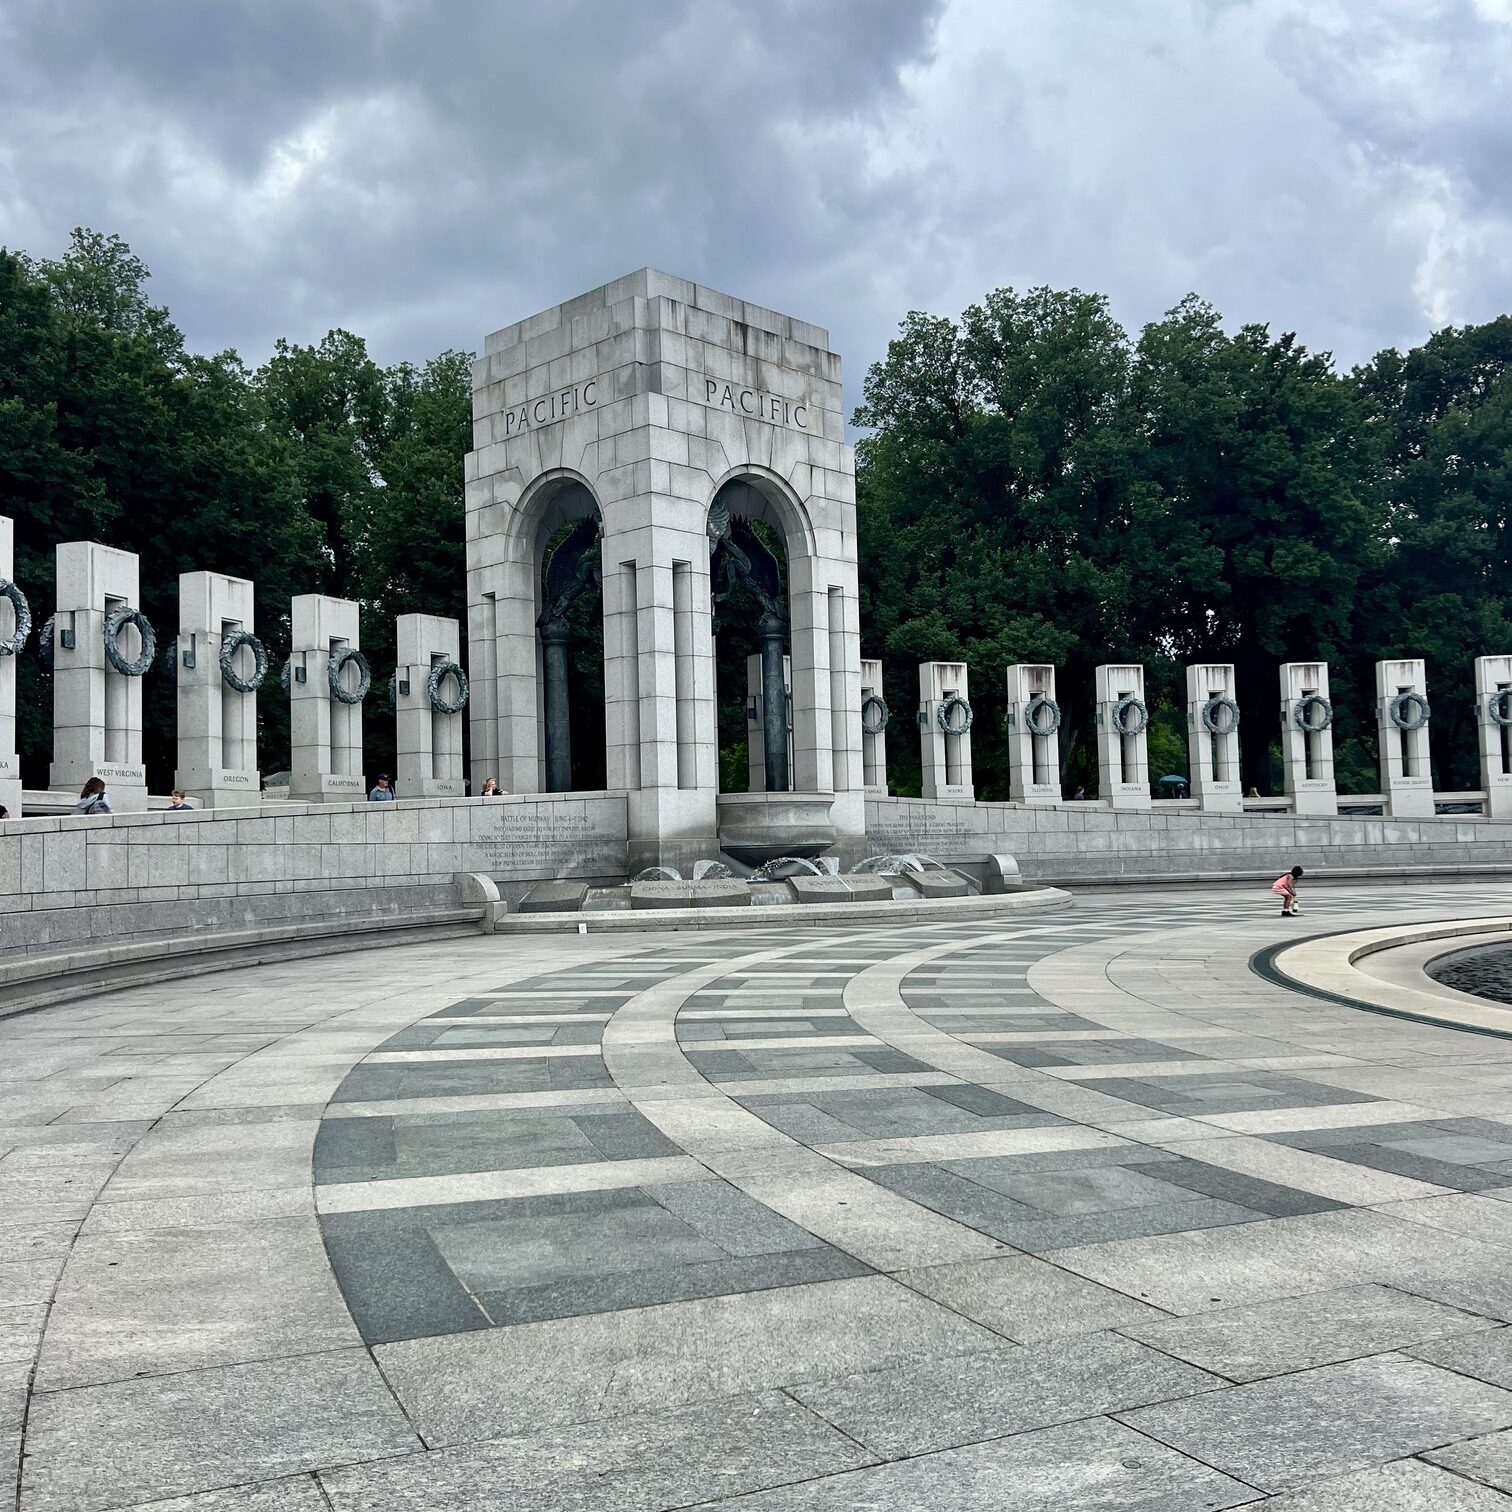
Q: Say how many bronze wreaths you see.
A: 13